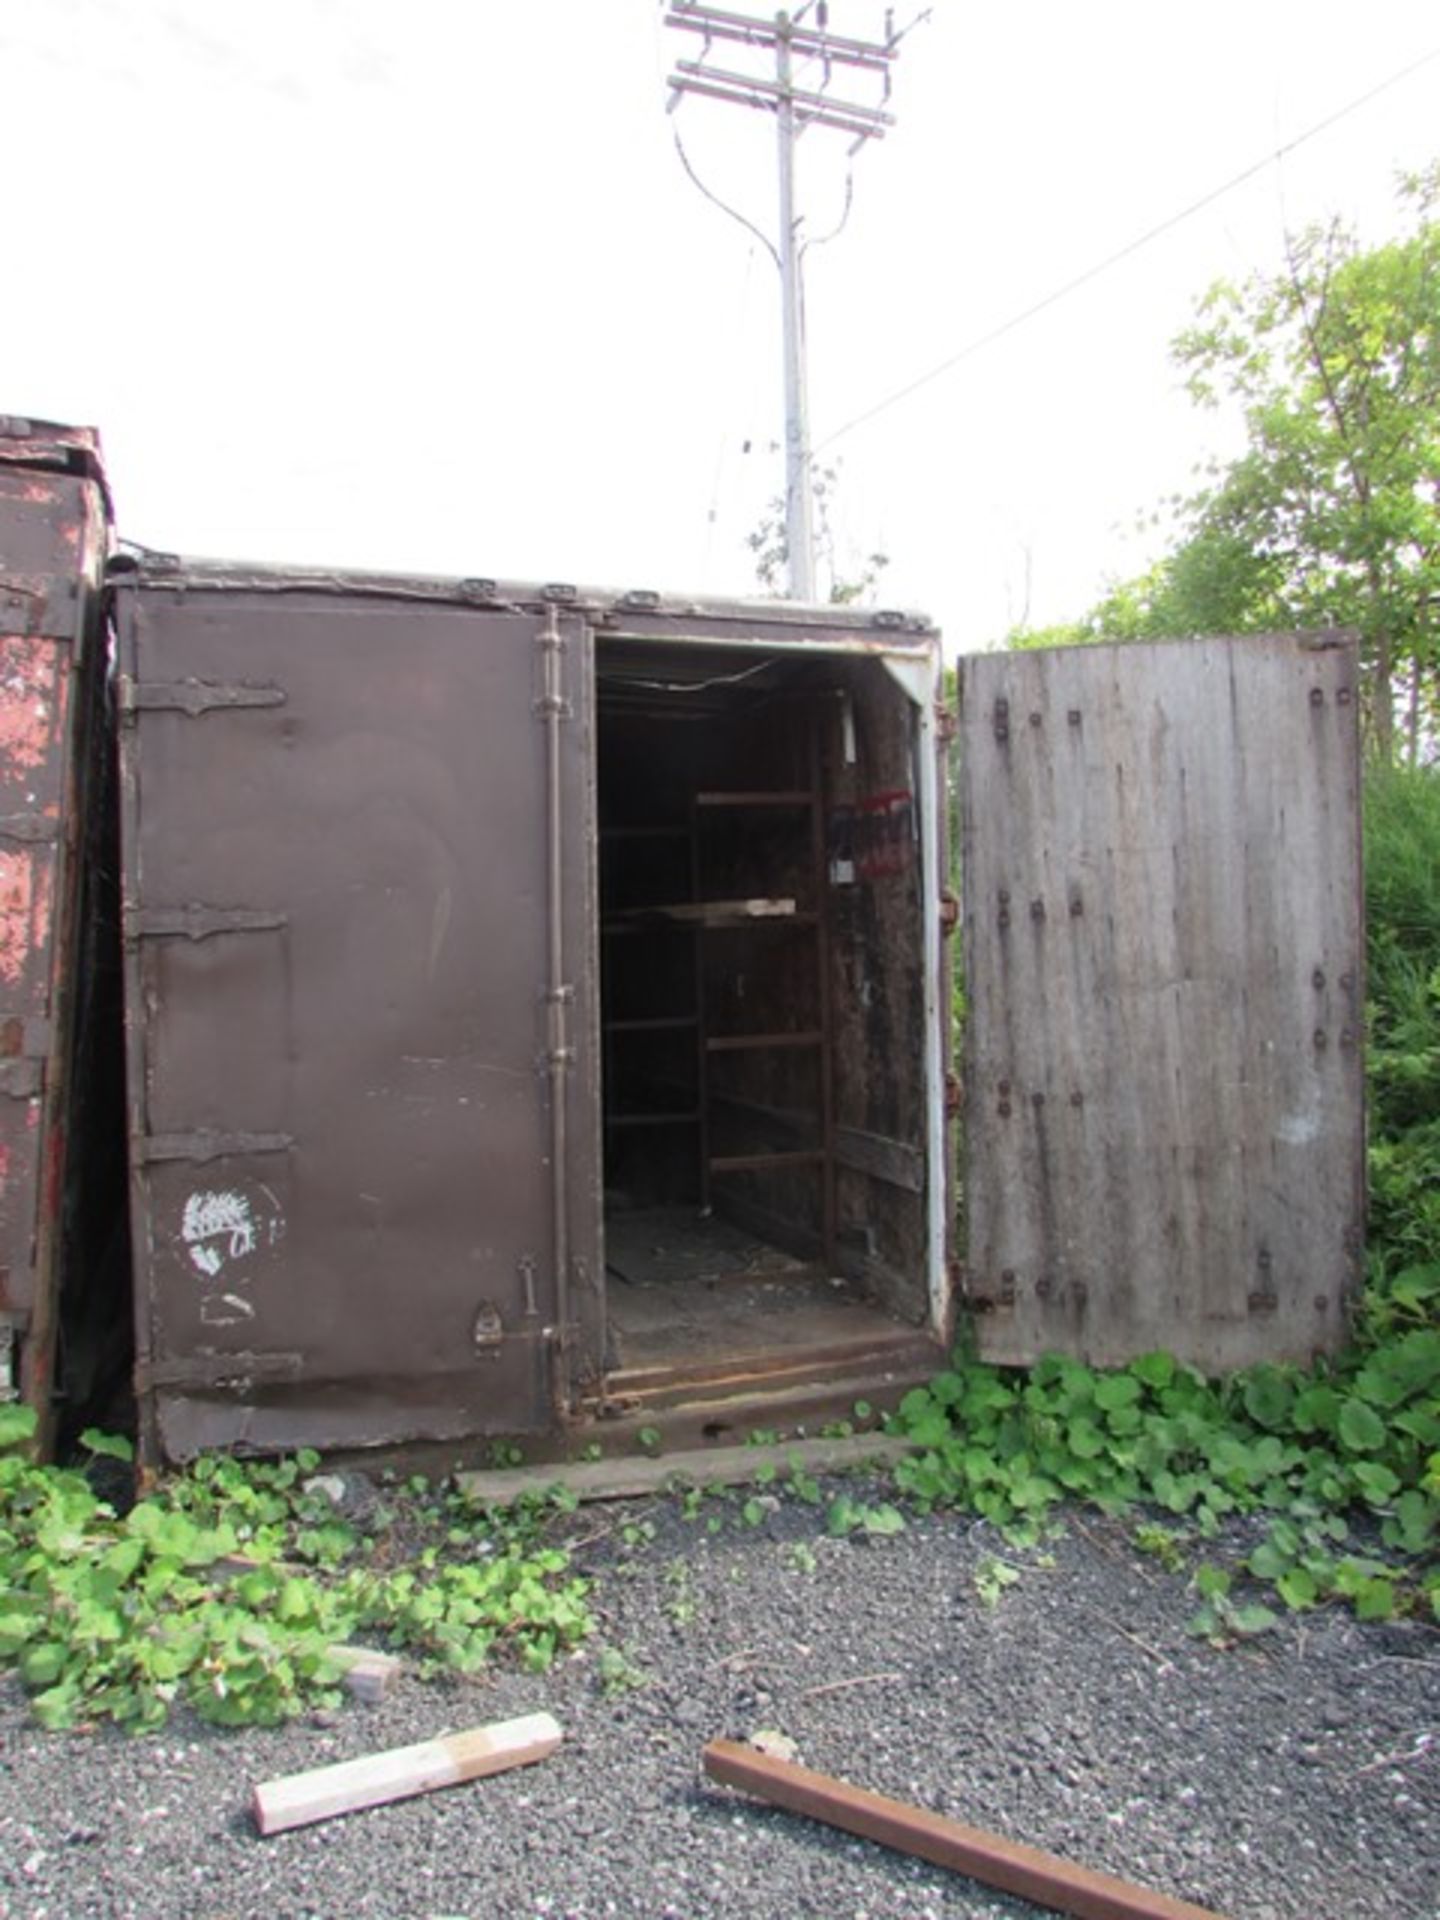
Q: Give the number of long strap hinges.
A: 4